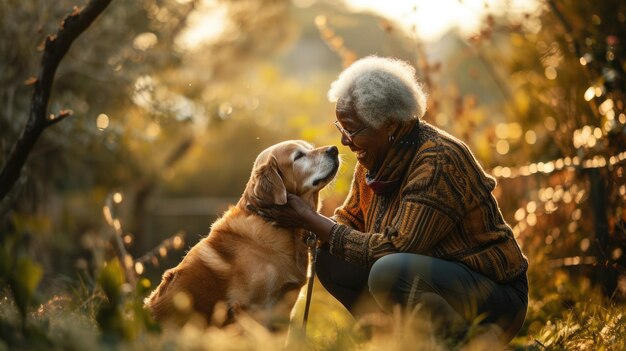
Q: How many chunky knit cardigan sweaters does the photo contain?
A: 1